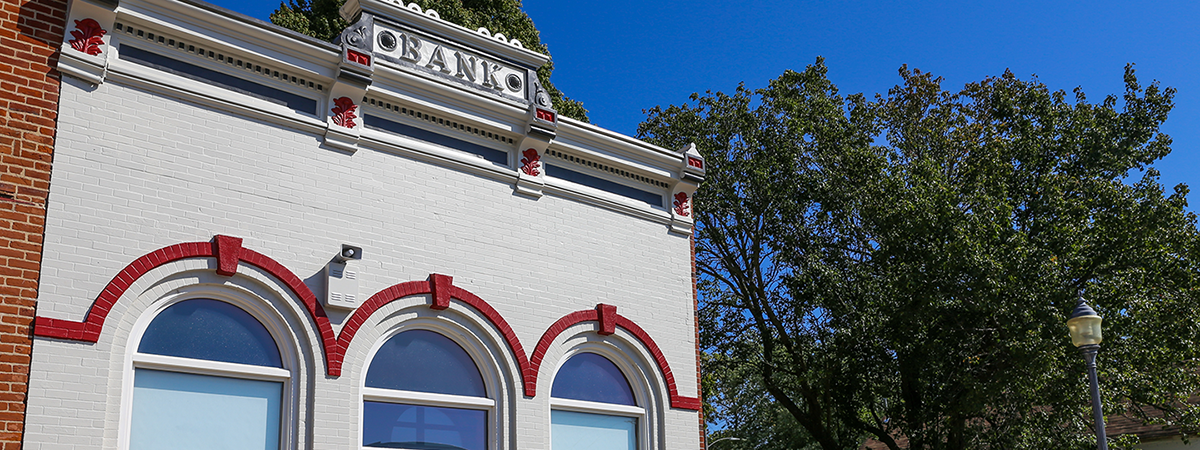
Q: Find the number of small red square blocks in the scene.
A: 6